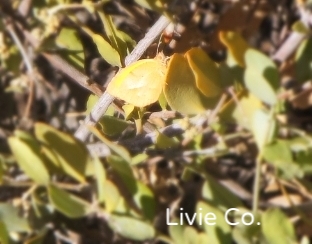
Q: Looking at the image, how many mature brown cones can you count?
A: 0